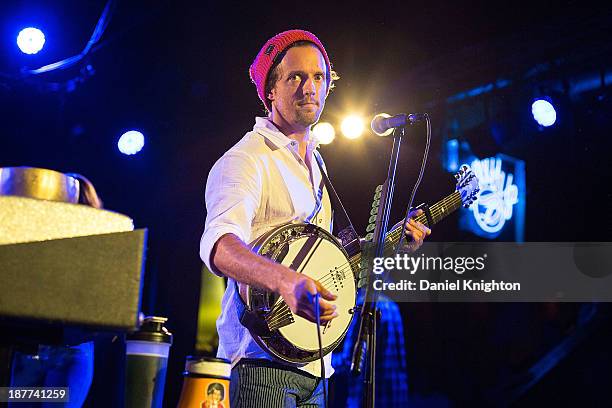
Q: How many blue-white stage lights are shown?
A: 3